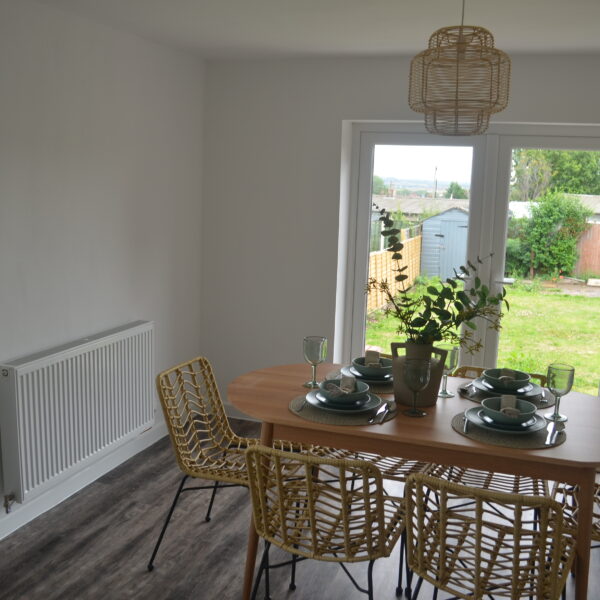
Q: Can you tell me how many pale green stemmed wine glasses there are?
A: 4